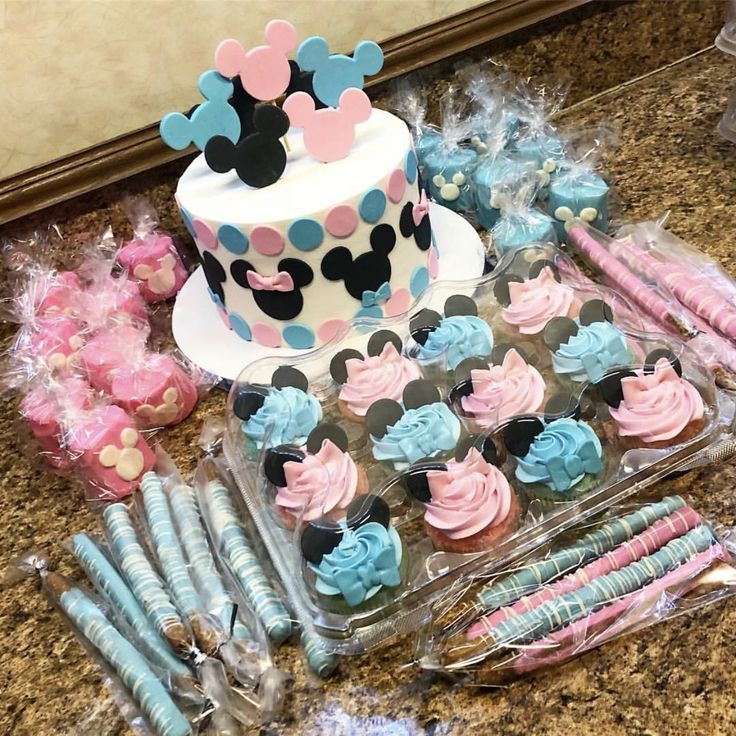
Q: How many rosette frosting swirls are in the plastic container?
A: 12